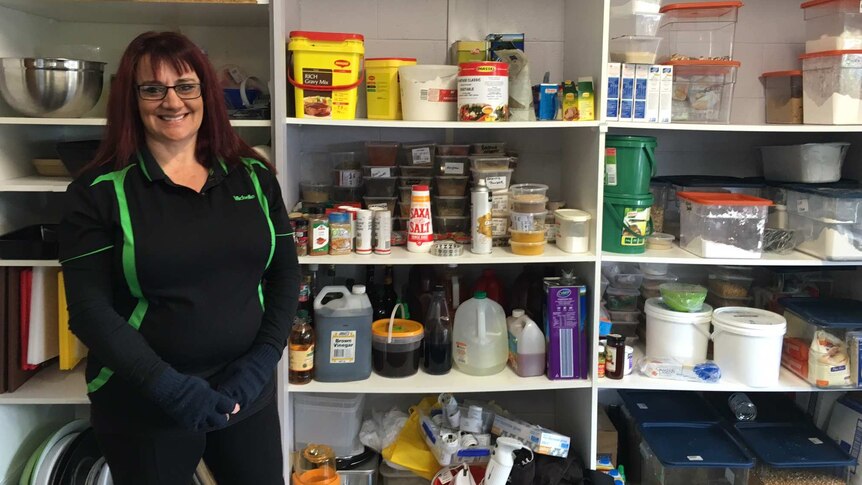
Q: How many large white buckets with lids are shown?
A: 2